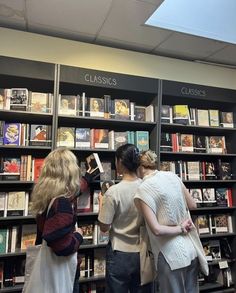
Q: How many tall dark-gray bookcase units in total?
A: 3